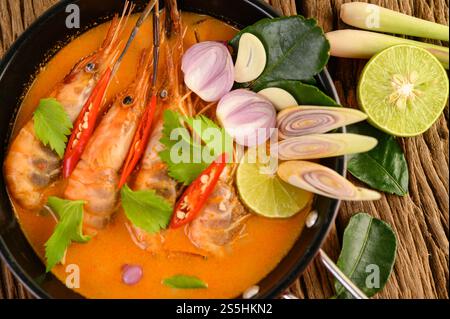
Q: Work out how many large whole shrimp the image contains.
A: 4